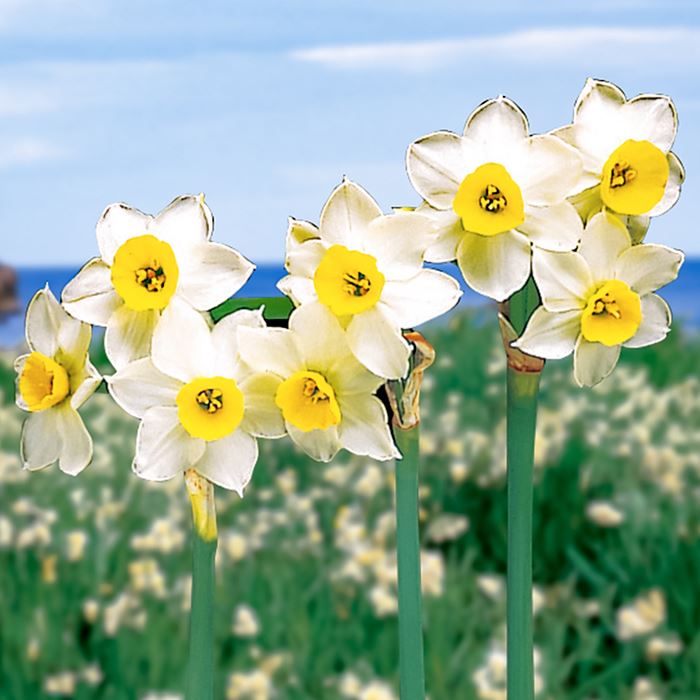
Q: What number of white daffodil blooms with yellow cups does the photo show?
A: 8